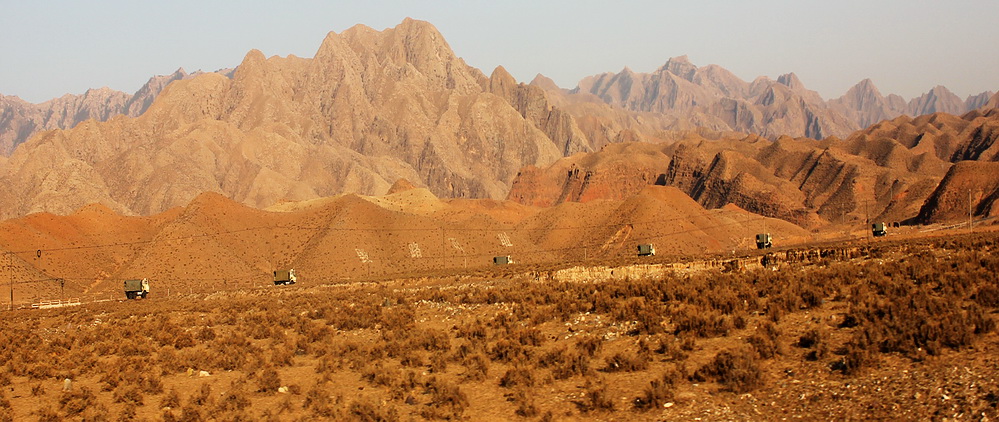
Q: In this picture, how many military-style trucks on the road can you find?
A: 6